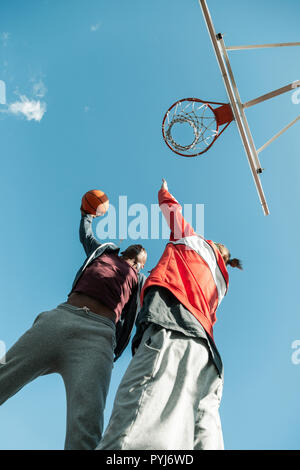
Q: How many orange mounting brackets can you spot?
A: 1